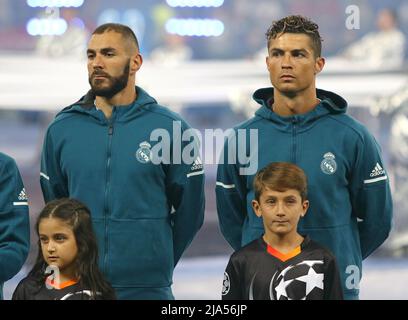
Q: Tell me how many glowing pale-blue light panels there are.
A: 4